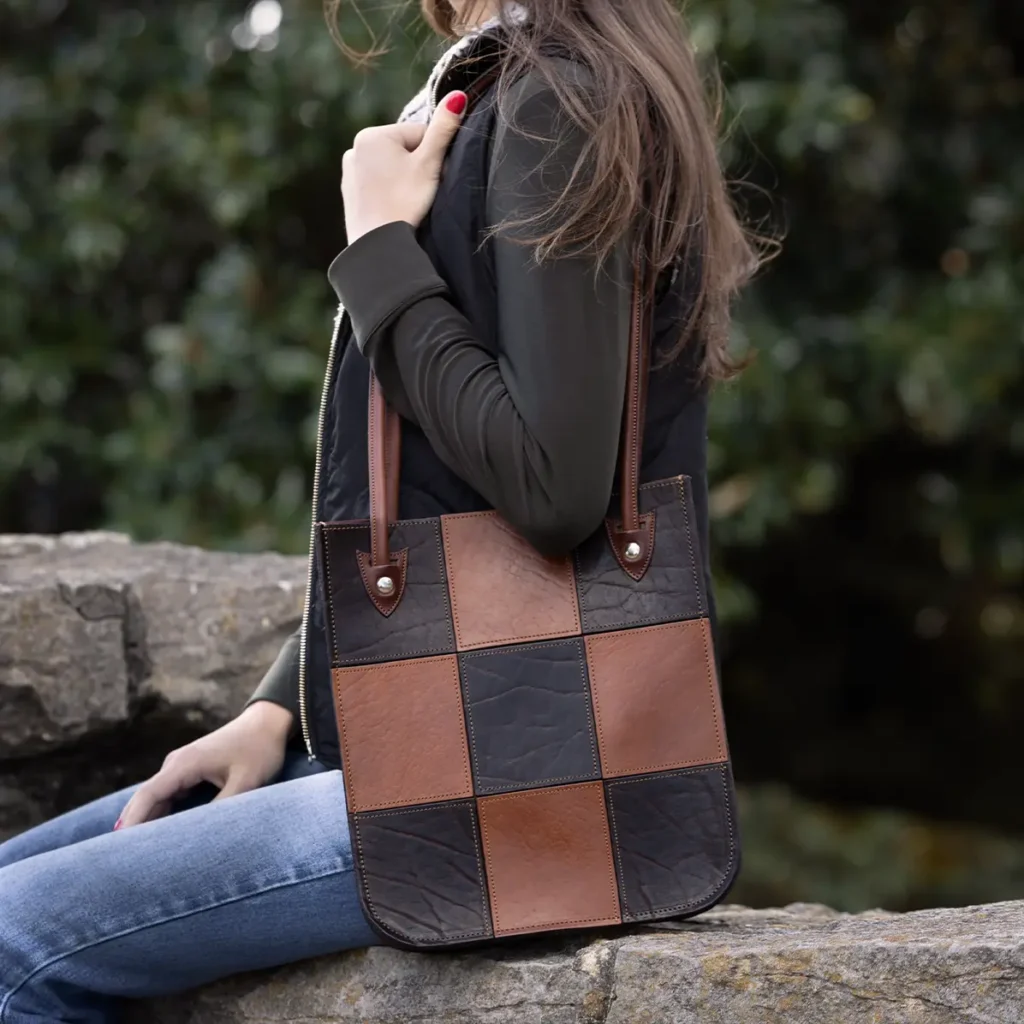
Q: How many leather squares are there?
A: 9